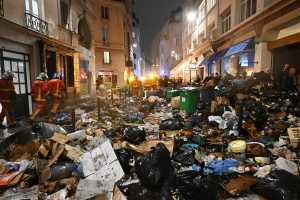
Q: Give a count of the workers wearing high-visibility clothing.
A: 3